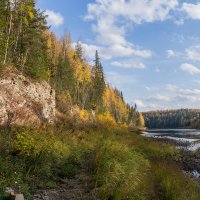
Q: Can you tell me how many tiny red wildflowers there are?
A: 0